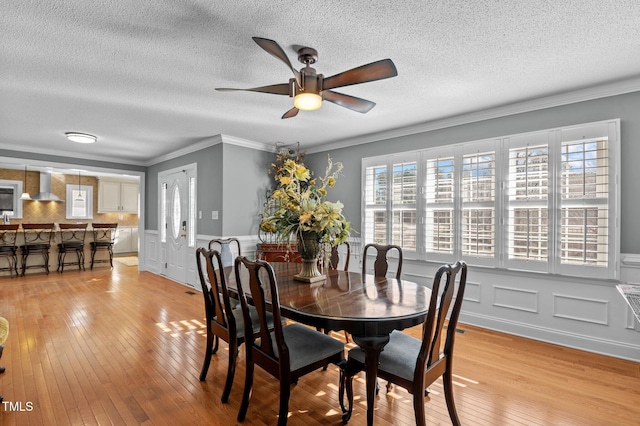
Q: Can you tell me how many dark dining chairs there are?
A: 6